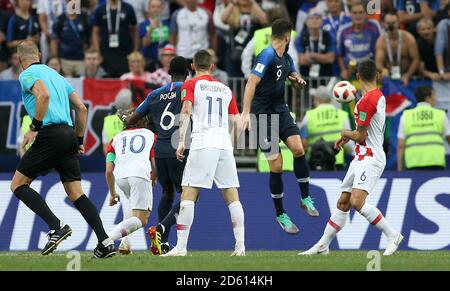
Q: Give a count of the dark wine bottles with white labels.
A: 0